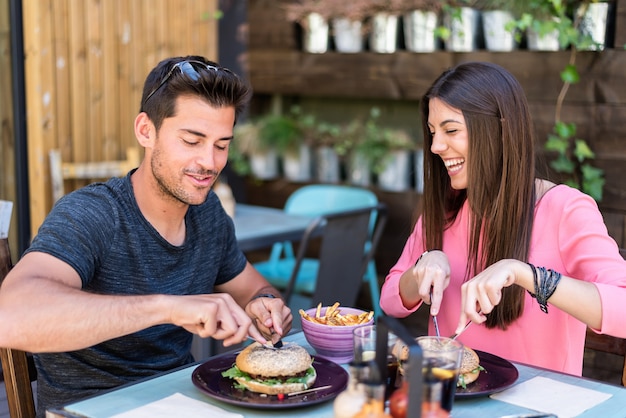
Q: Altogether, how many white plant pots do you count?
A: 14